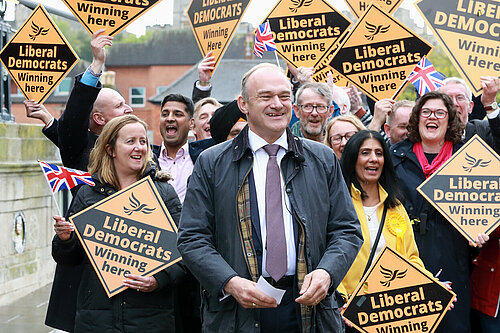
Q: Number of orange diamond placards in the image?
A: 11